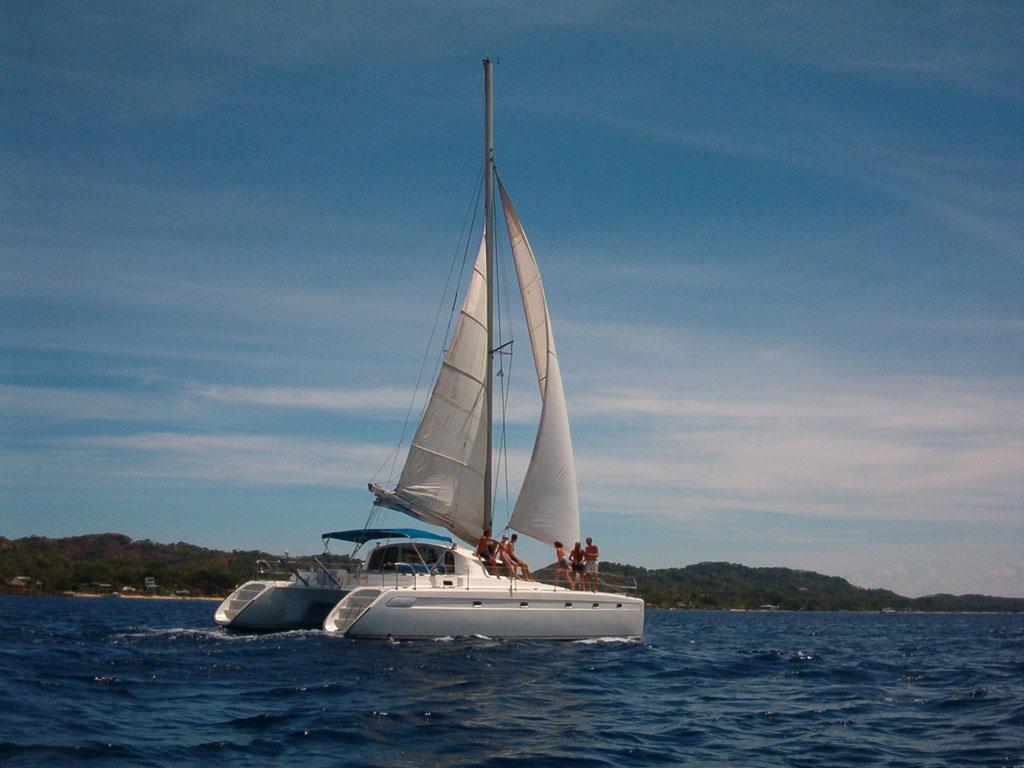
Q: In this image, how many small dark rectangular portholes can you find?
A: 5